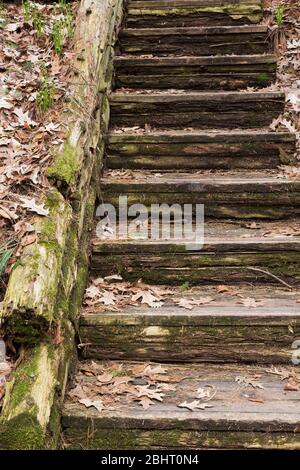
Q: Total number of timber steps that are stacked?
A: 9